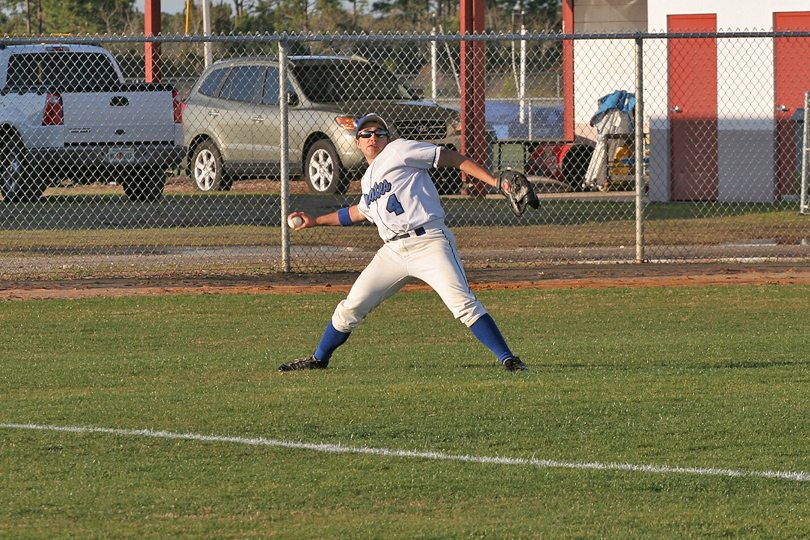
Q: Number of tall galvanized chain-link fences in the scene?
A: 1